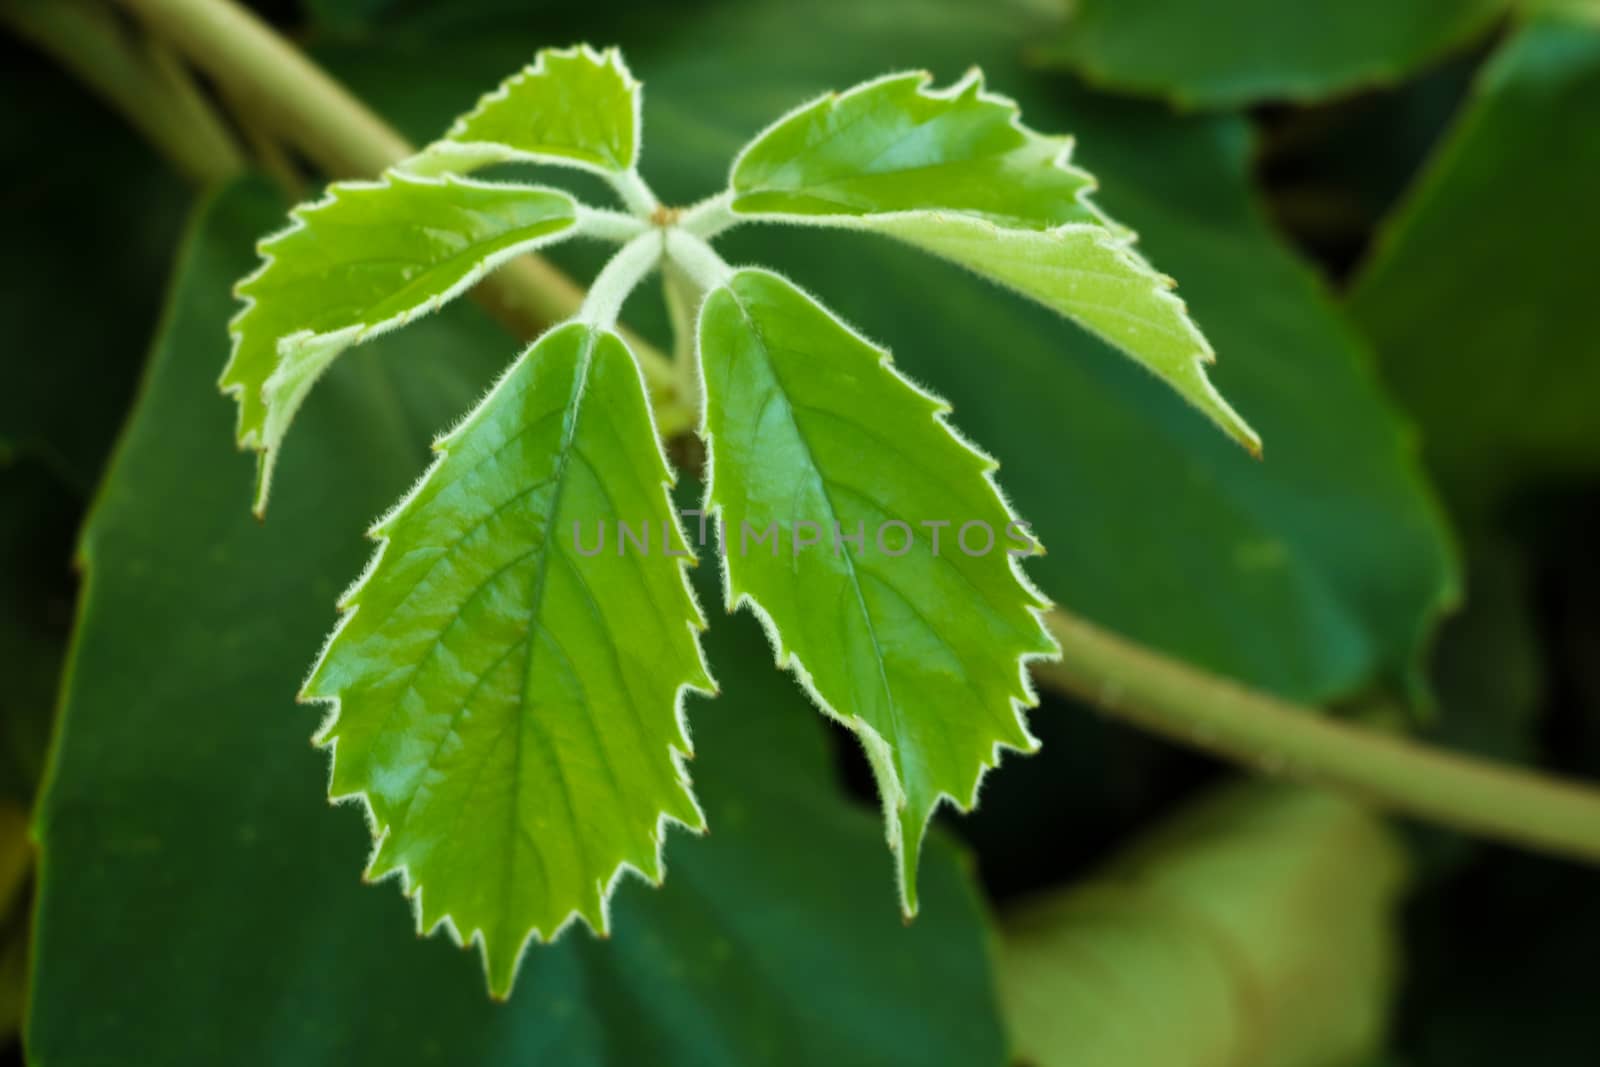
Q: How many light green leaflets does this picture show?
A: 5